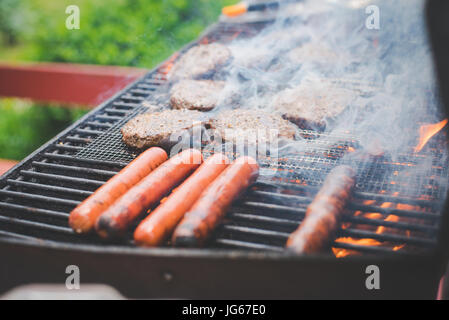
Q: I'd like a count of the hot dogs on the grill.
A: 5